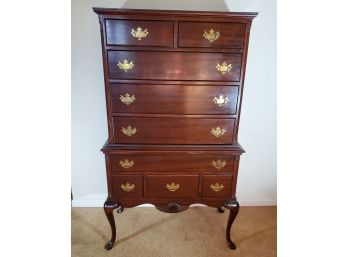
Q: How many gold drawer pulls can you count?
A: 13